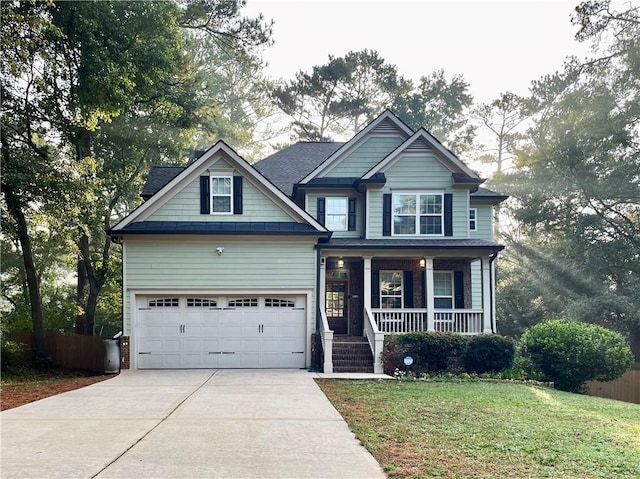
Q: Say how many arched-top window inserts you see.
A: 4